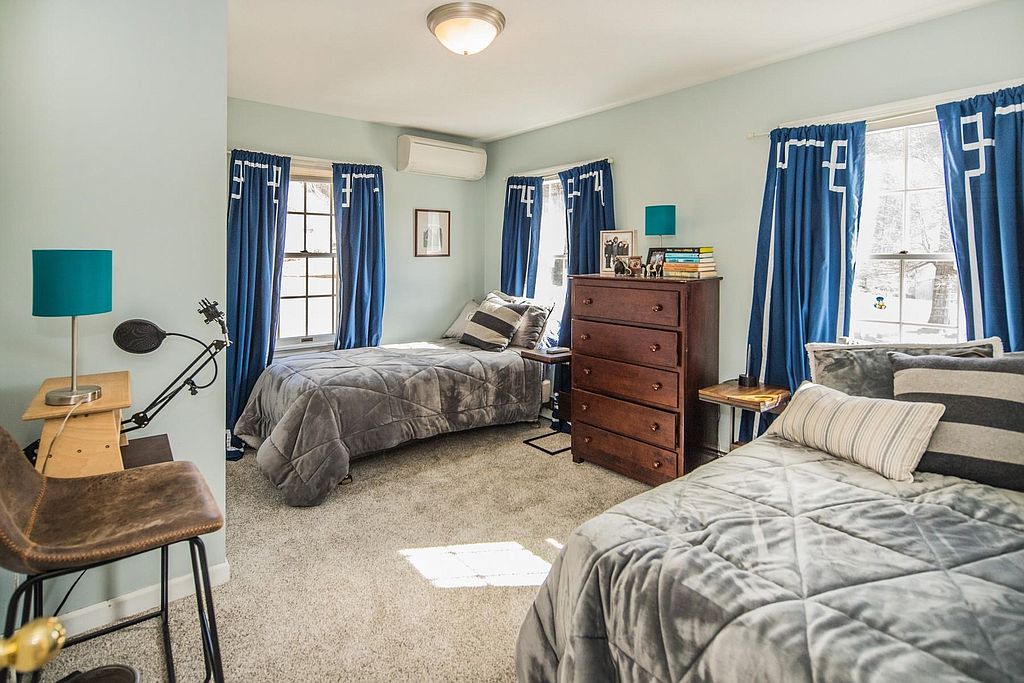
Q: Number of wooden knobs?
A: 10